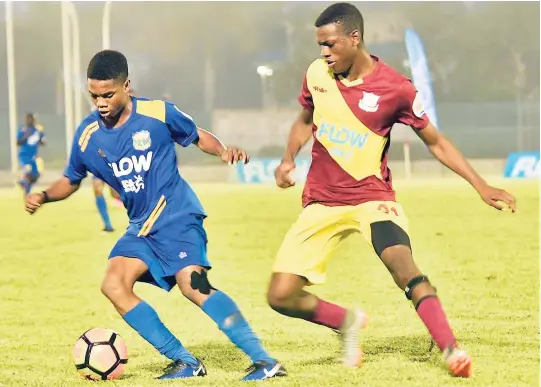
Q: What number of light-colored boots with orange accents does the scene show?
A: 2